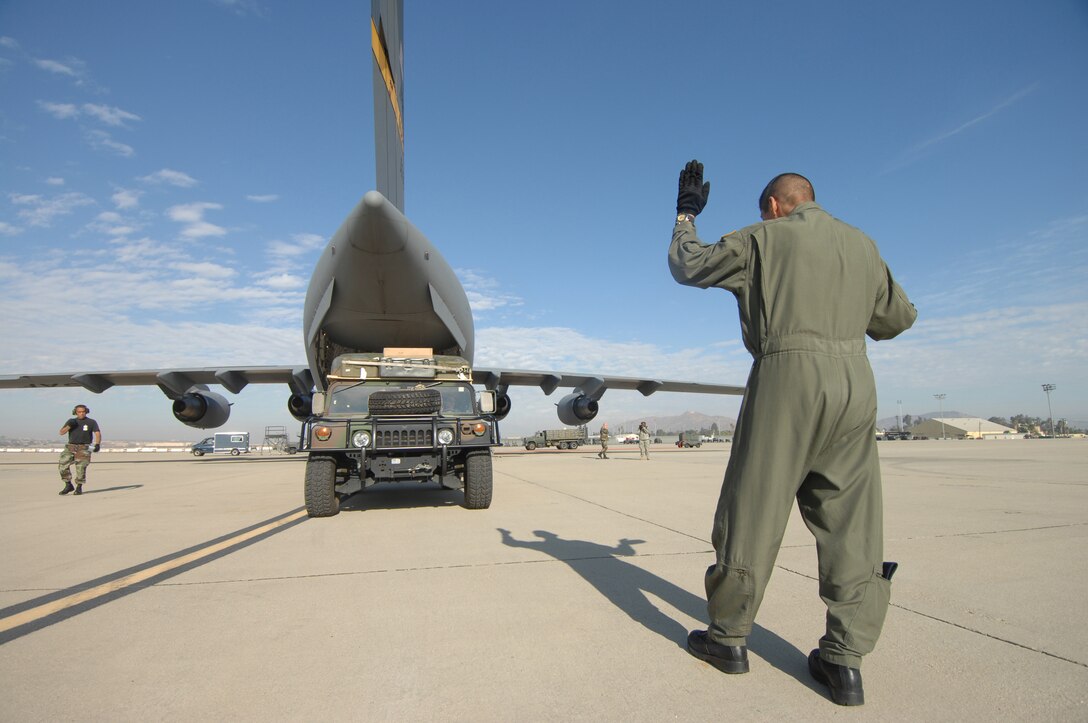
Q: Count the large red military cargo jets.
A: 0